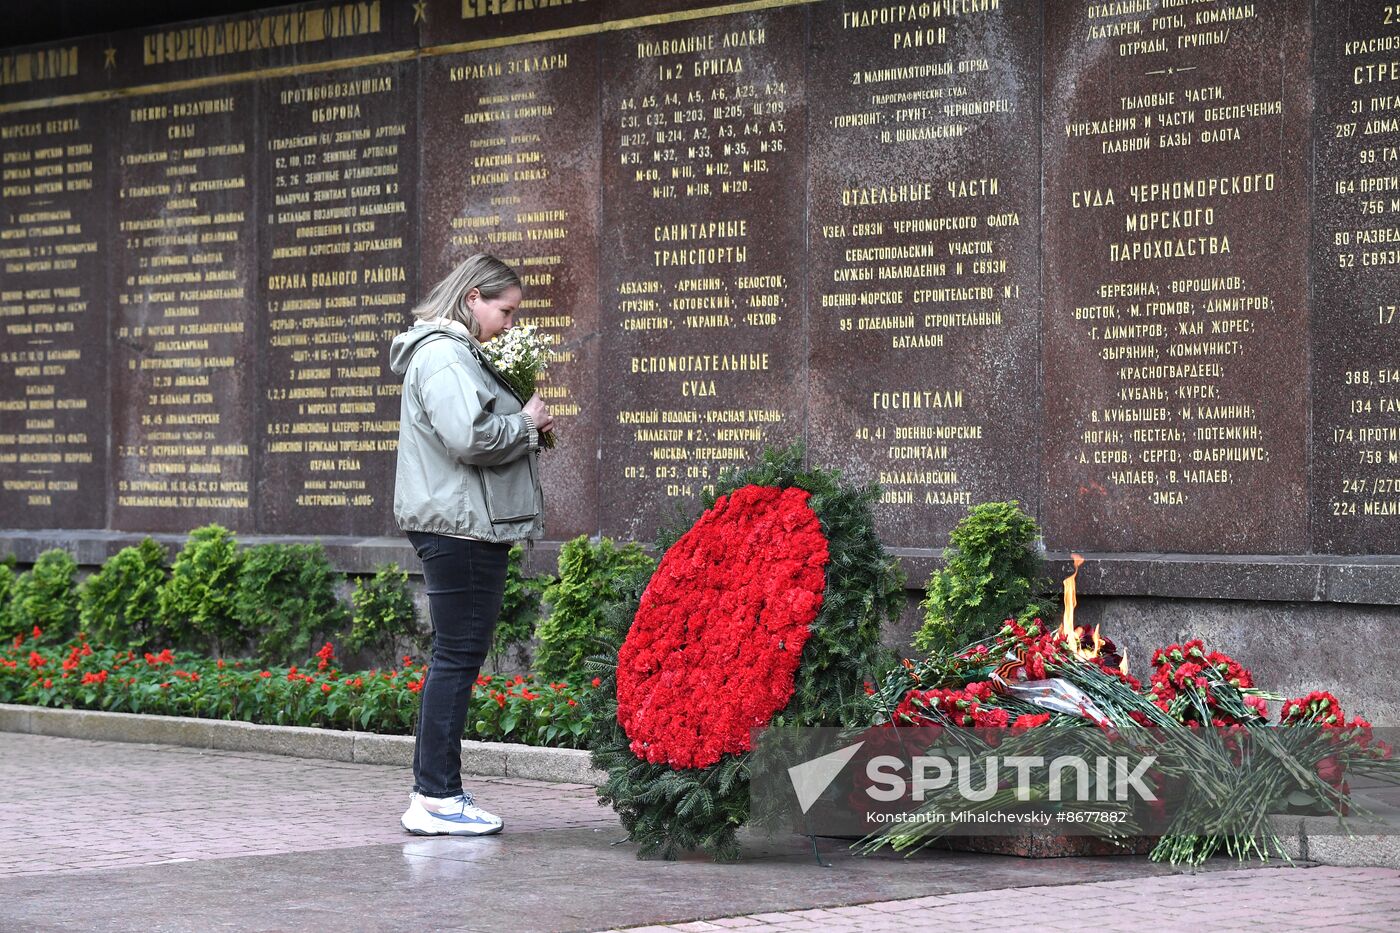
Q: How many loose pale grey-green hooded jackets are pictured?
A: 1